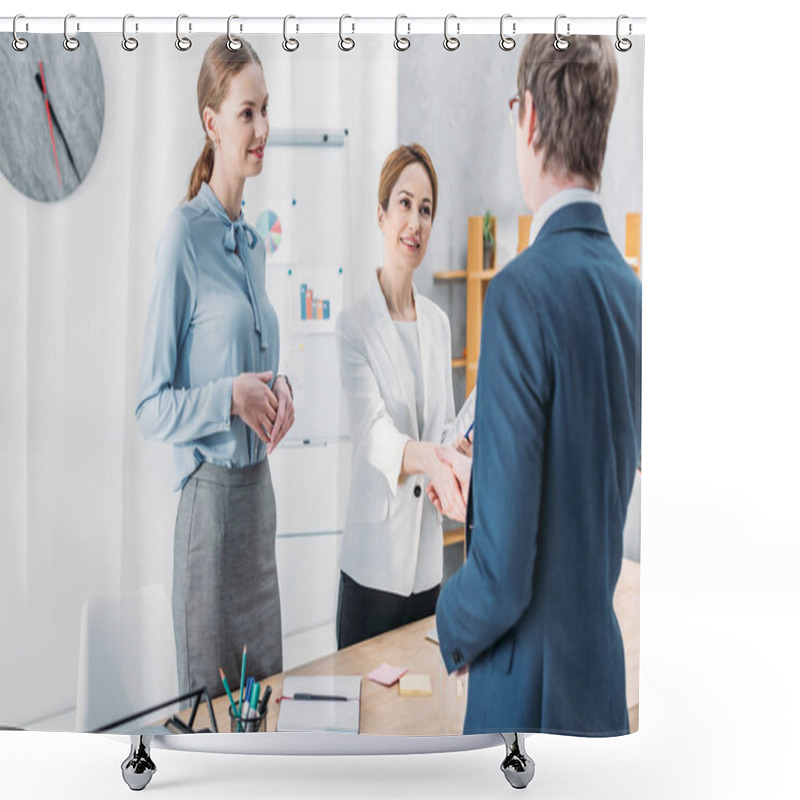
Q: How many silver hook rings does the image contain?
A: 12